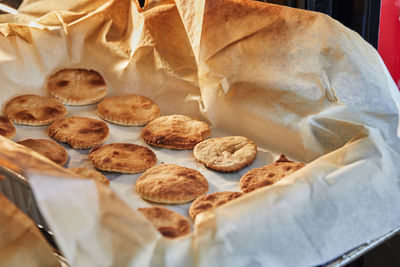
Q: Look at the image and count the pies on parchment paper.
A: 14